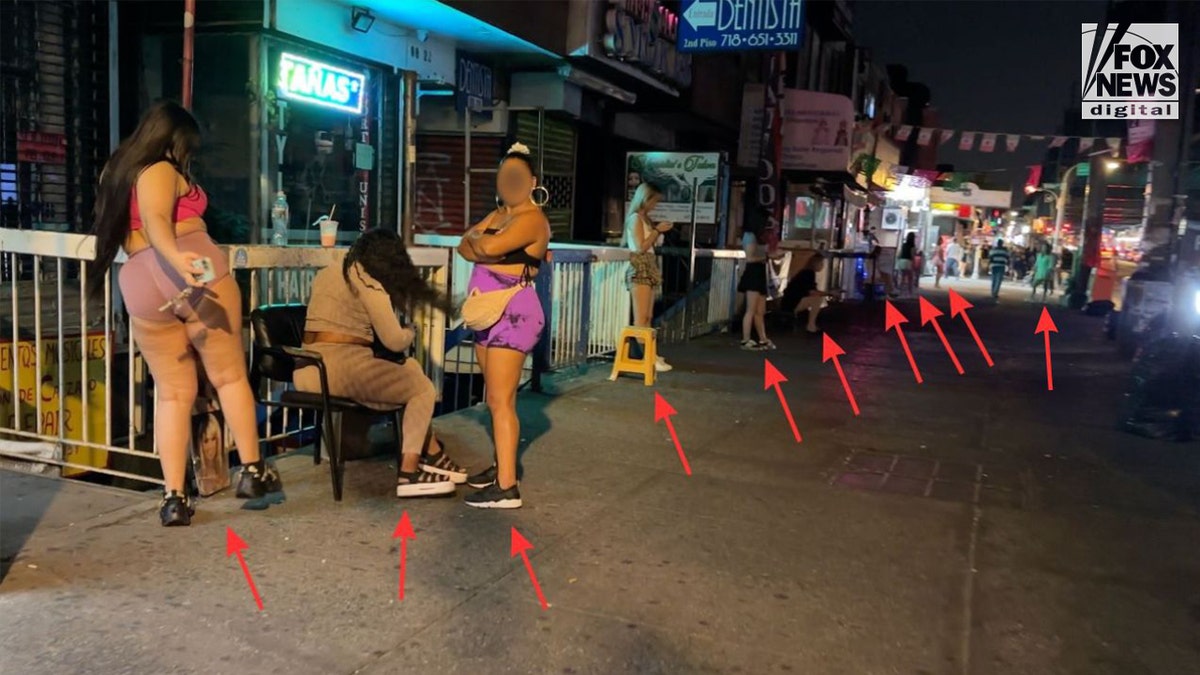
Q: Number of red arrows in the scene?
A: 10